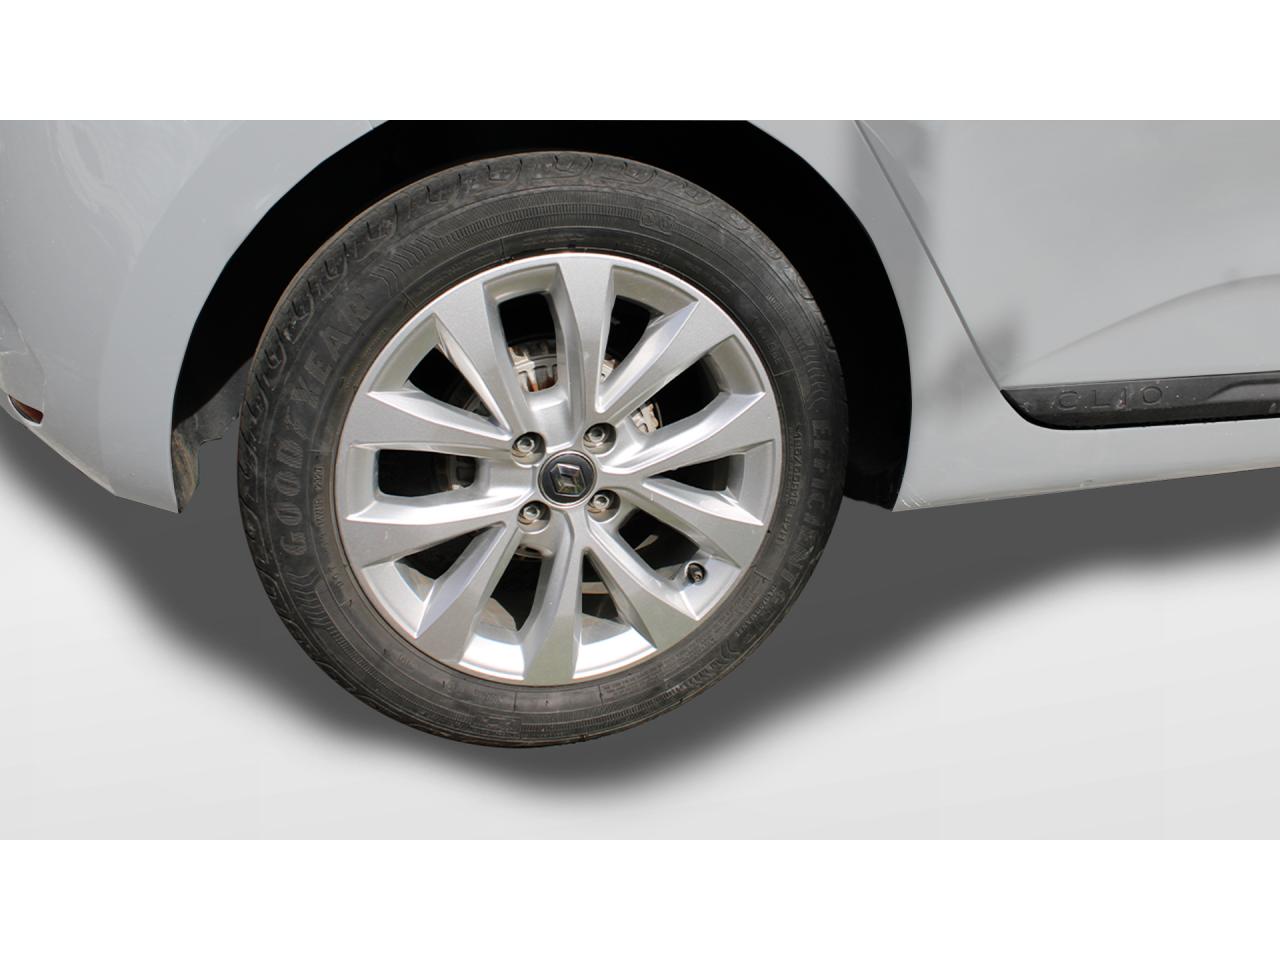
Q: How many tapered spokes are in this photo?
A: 10